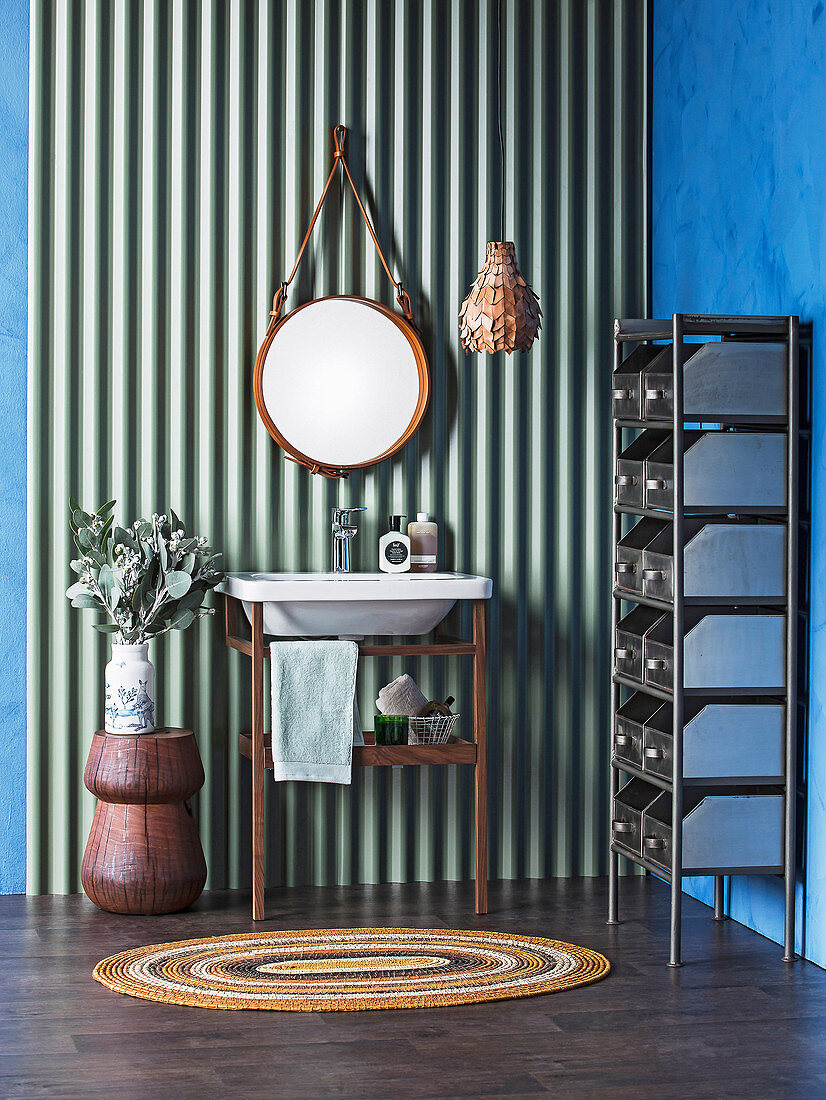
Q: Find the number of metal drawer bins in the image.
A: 12